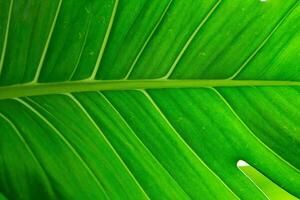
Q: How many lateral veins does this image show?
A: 12